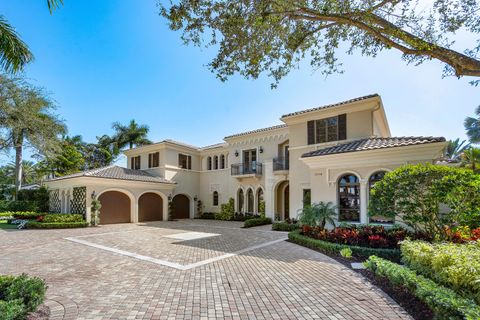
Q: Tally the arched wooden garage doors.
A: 3